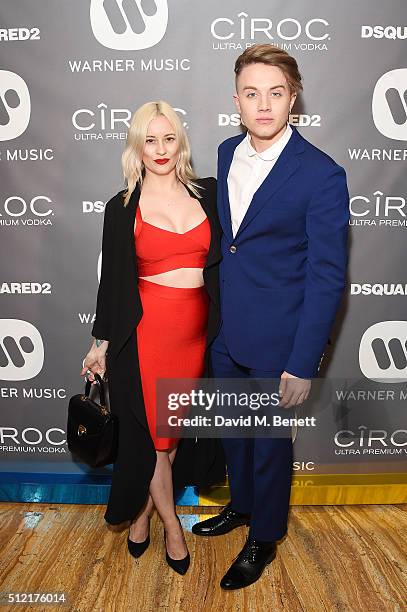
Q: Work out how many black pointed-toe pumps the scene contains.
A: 2